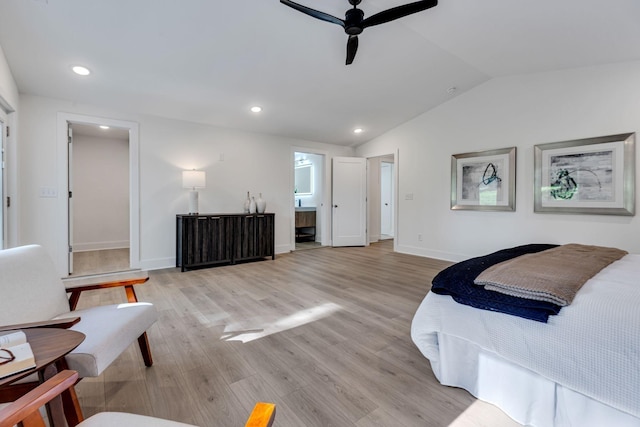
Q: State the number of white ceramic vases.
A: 3